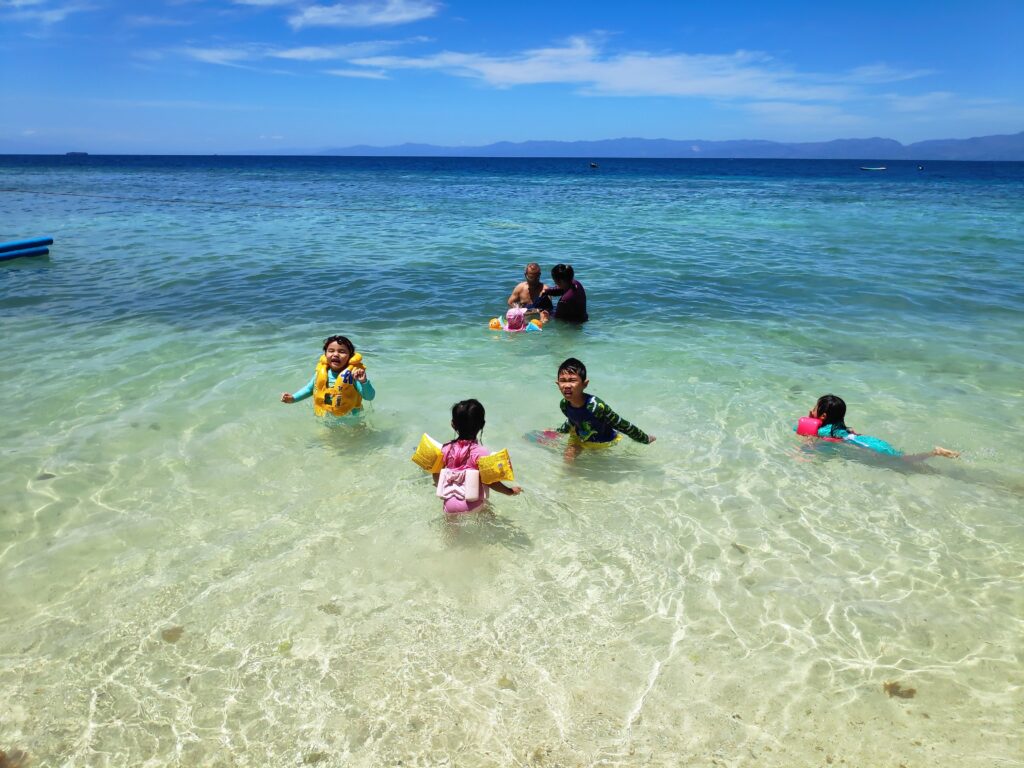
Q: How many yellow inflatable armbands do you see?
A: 2